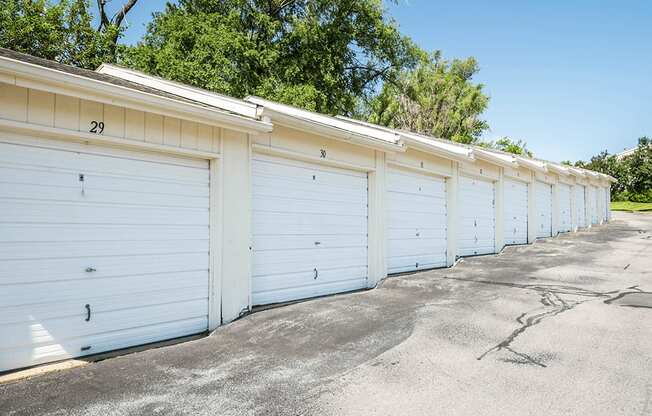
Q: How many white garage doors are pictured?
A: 10